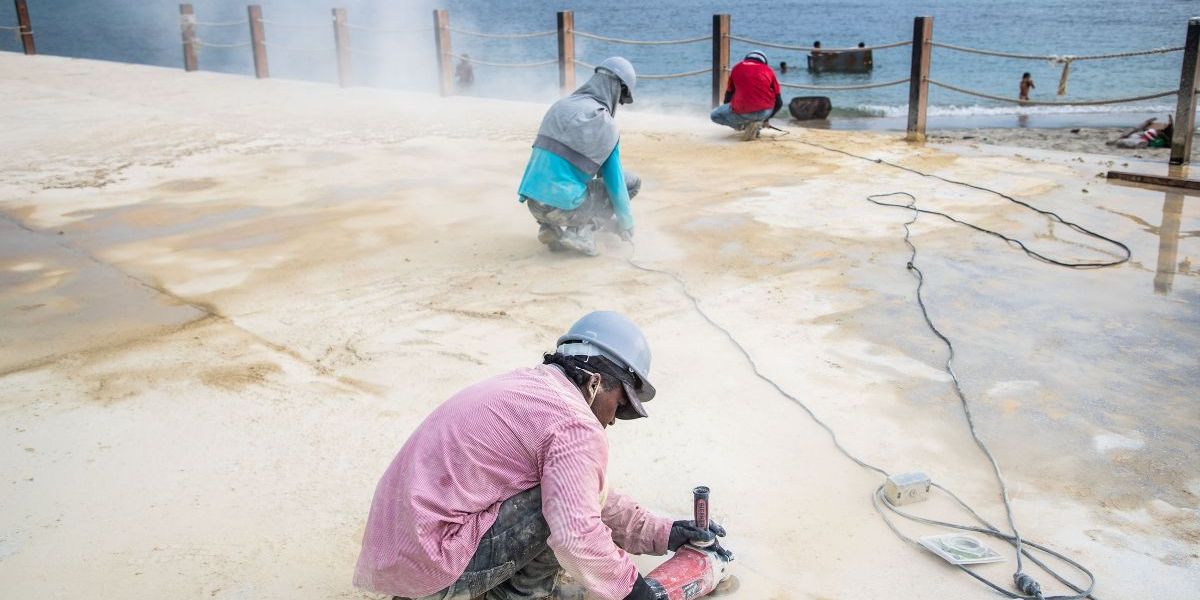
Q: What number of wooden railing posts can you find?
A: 9